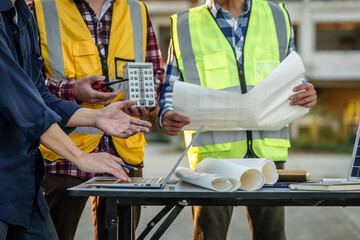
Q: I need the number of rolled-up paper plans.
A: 3